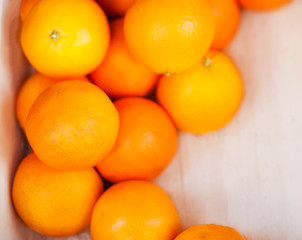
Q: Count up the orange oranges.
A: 14